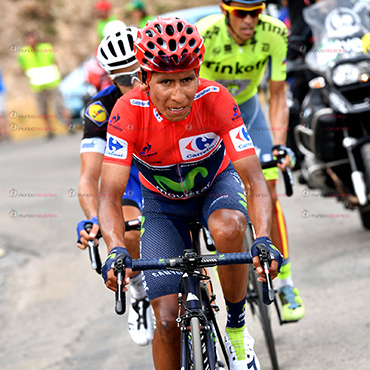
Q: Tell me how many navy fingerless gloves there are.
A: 2